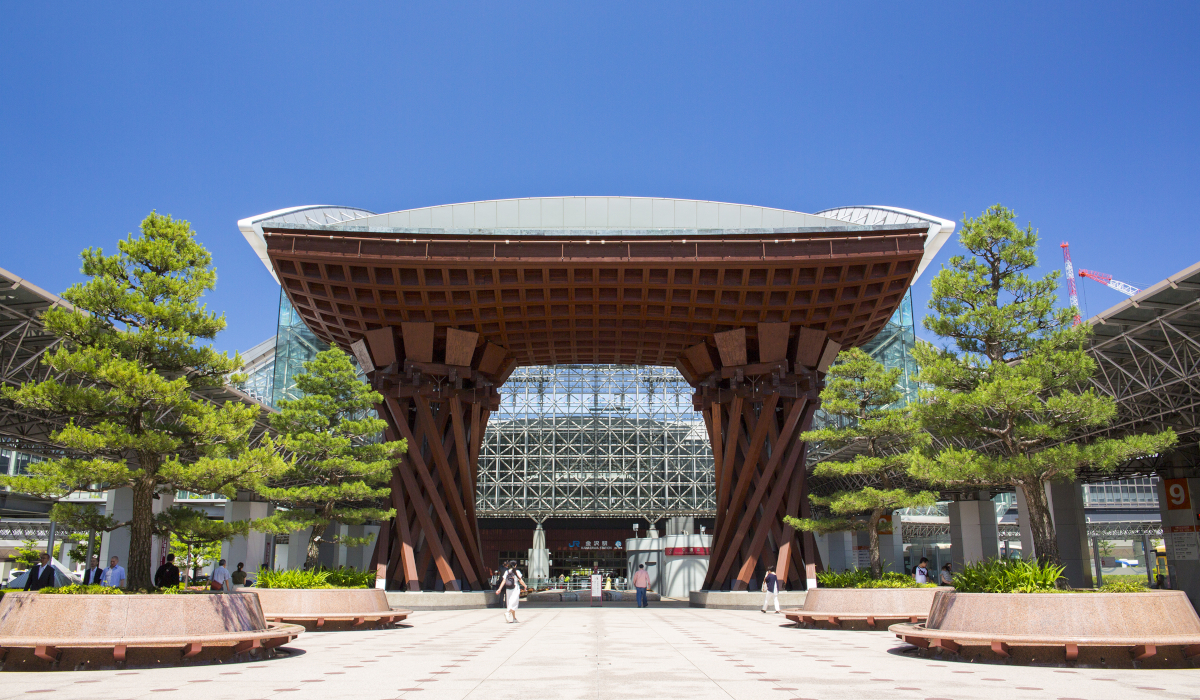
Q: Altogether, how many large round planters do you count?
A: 4